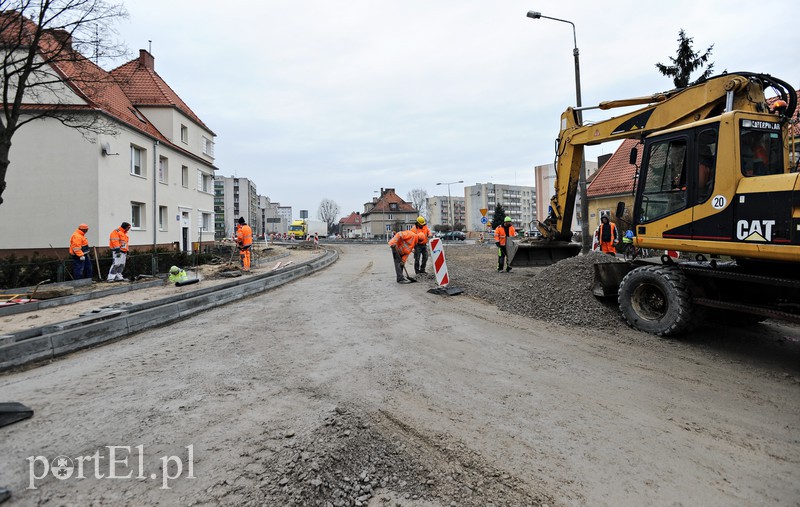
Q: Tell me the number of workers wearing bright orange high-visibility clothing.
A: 7